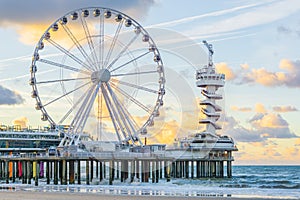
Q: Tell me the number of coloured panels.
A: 4